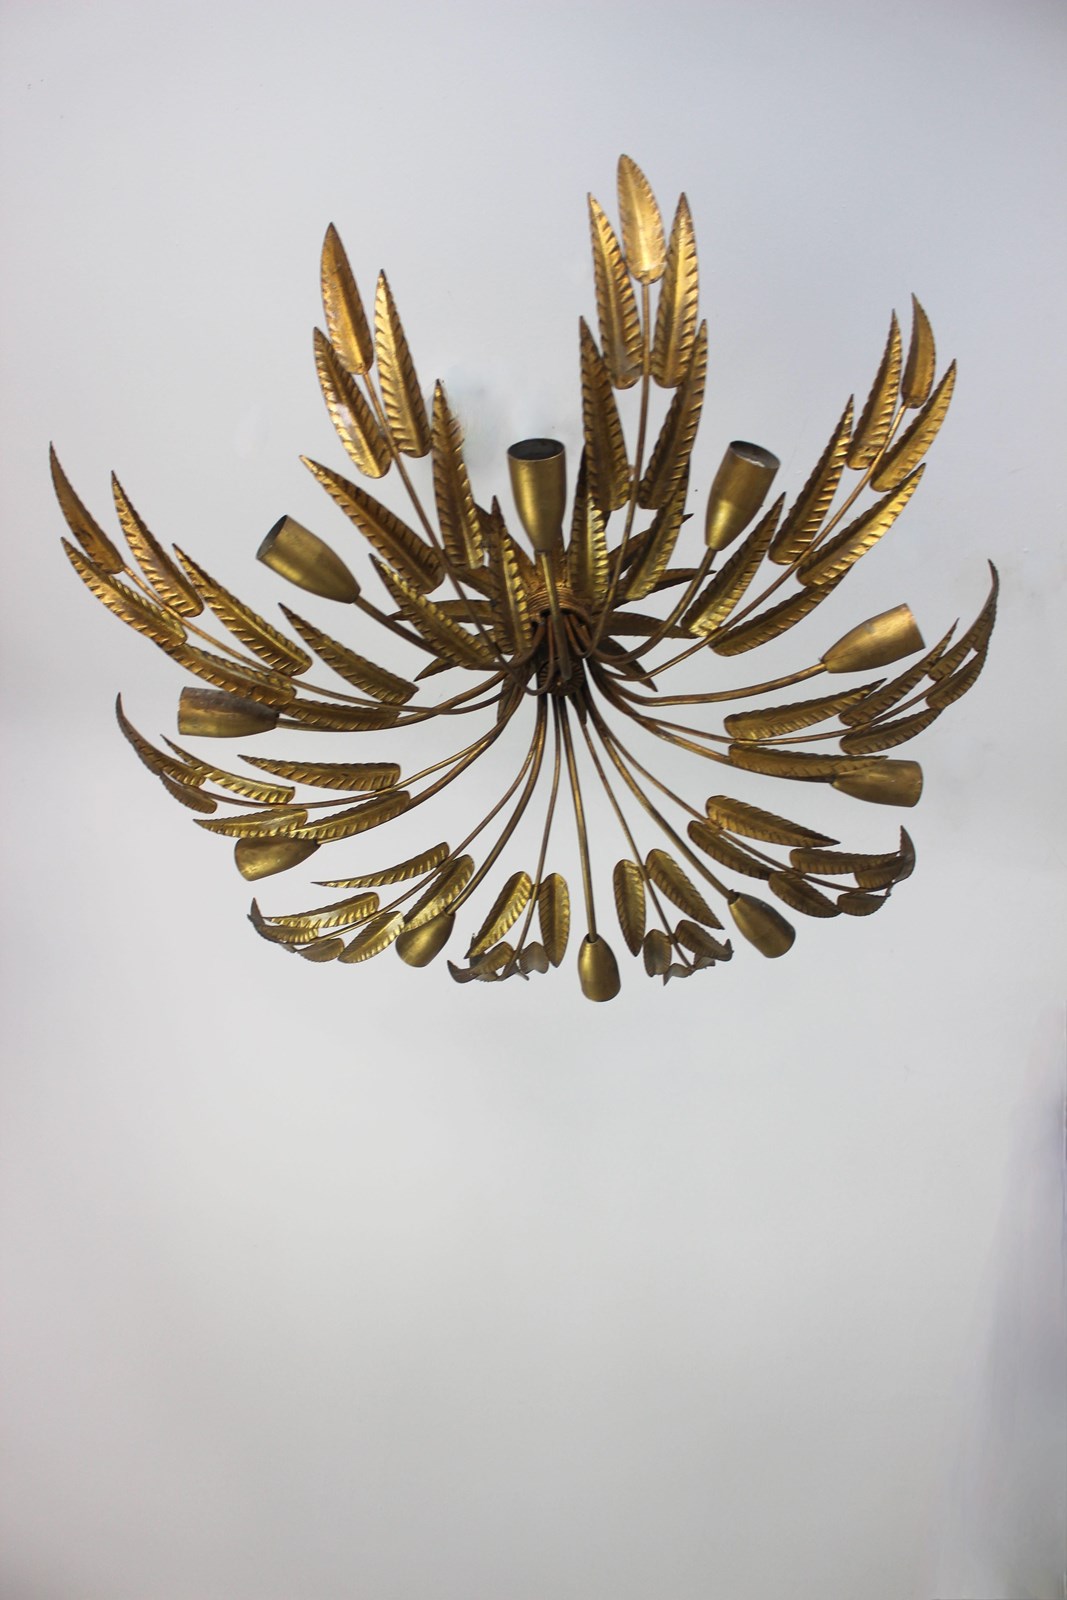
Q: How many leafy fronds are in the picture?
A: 10